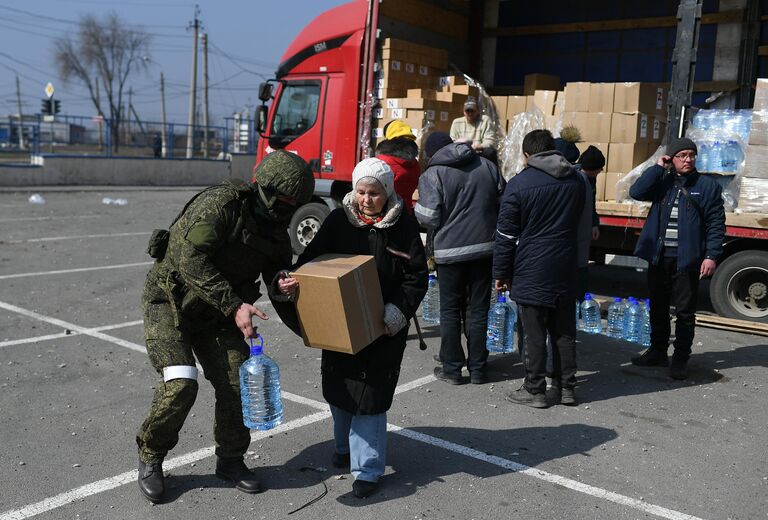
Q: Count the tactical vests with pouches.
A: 1